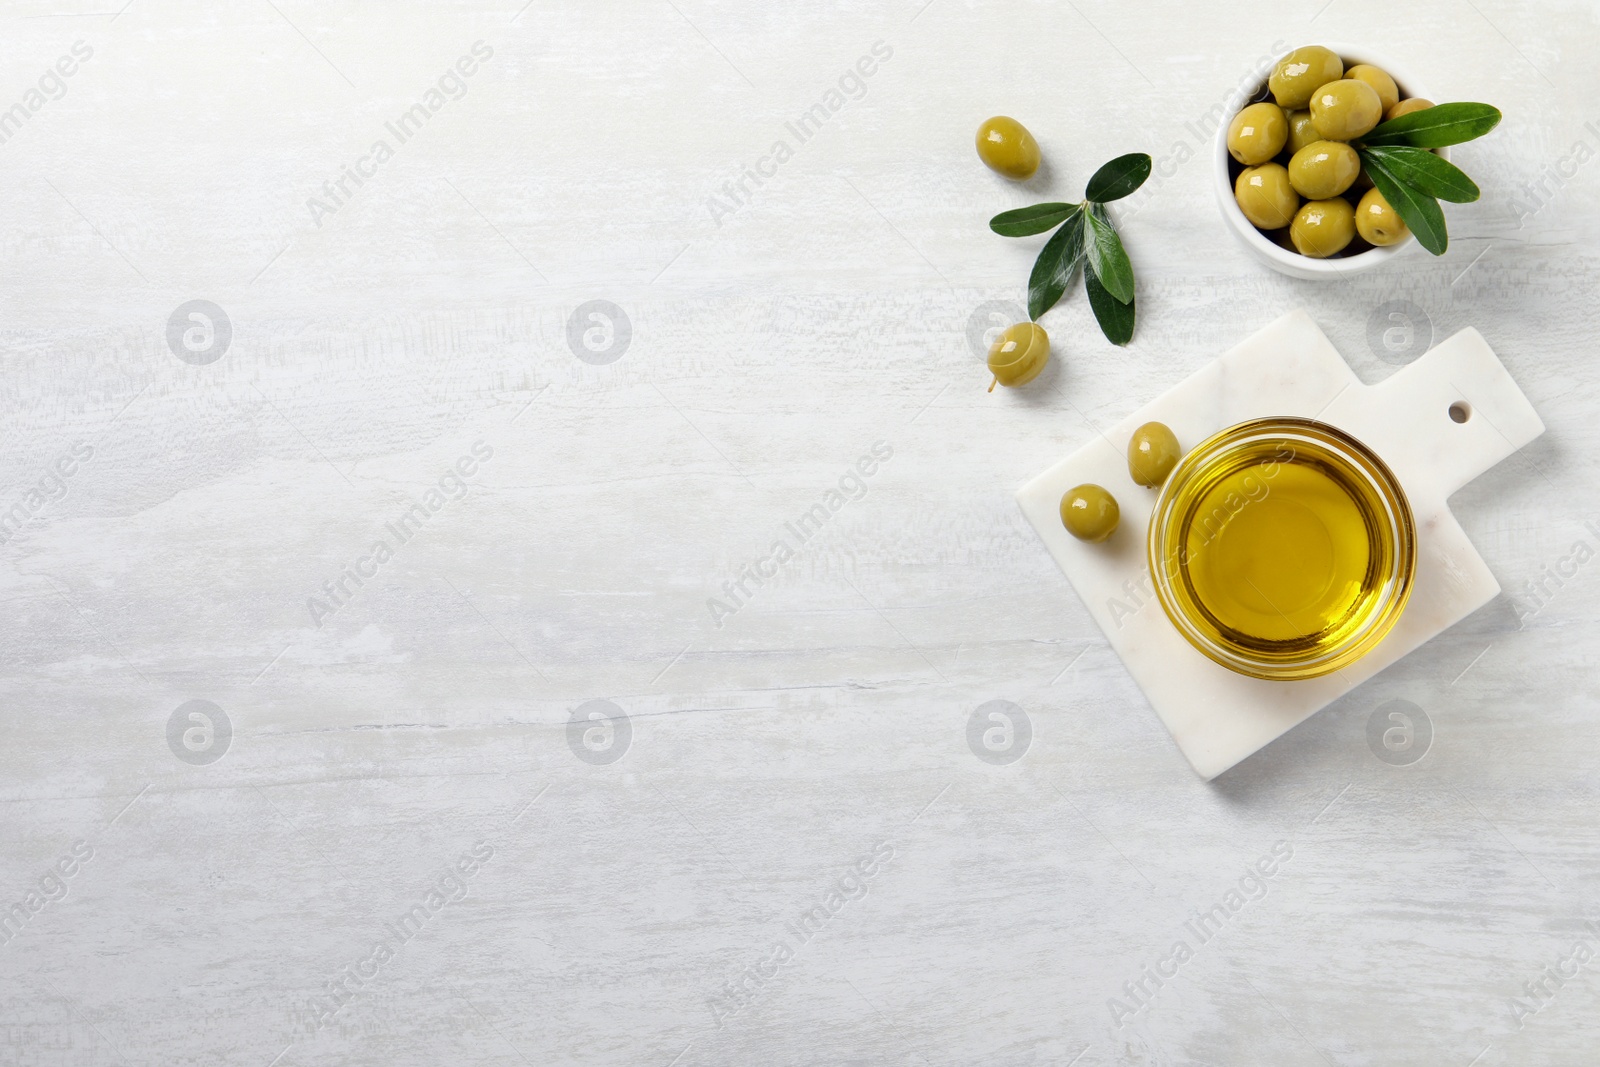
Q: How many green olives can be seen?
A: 14